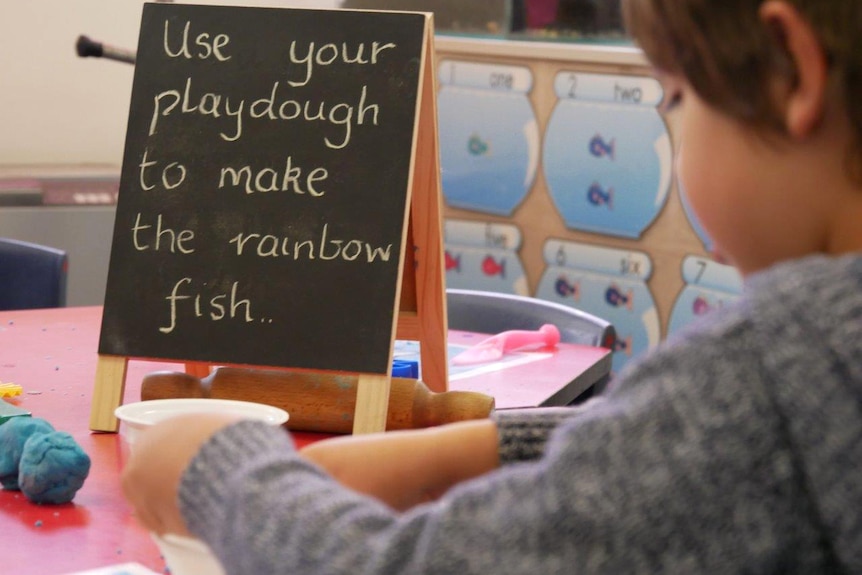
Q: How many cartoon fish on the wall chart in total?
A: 9